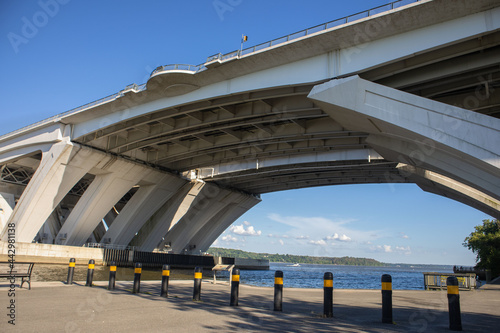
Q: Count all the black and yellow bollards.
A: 11